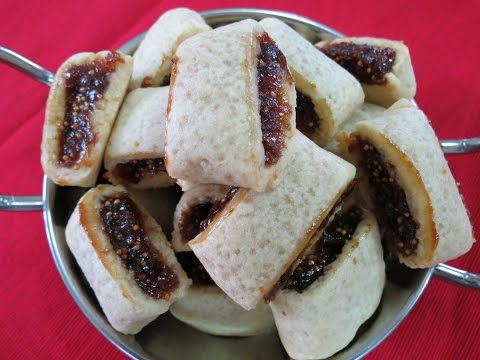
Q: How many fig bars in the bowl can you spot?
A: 13